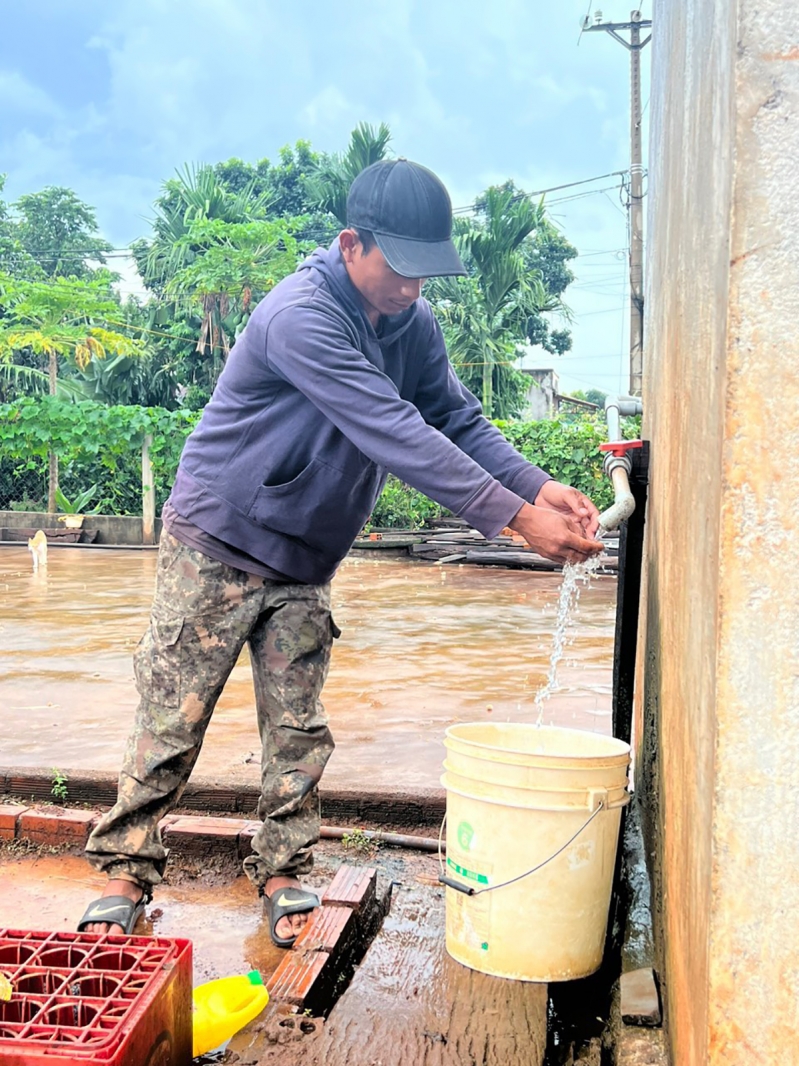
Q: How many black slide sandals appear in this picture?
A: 2